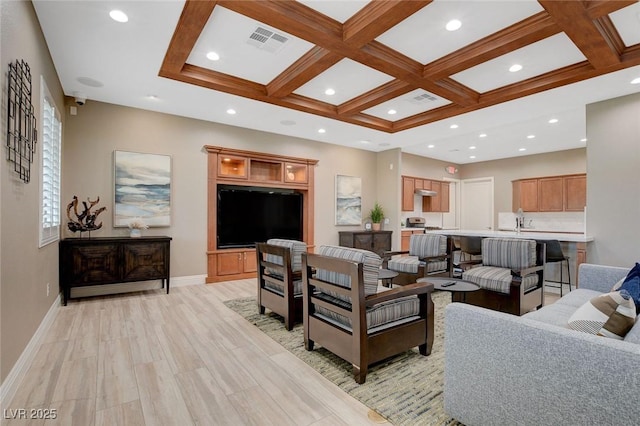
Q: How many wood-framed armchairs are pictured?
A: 4